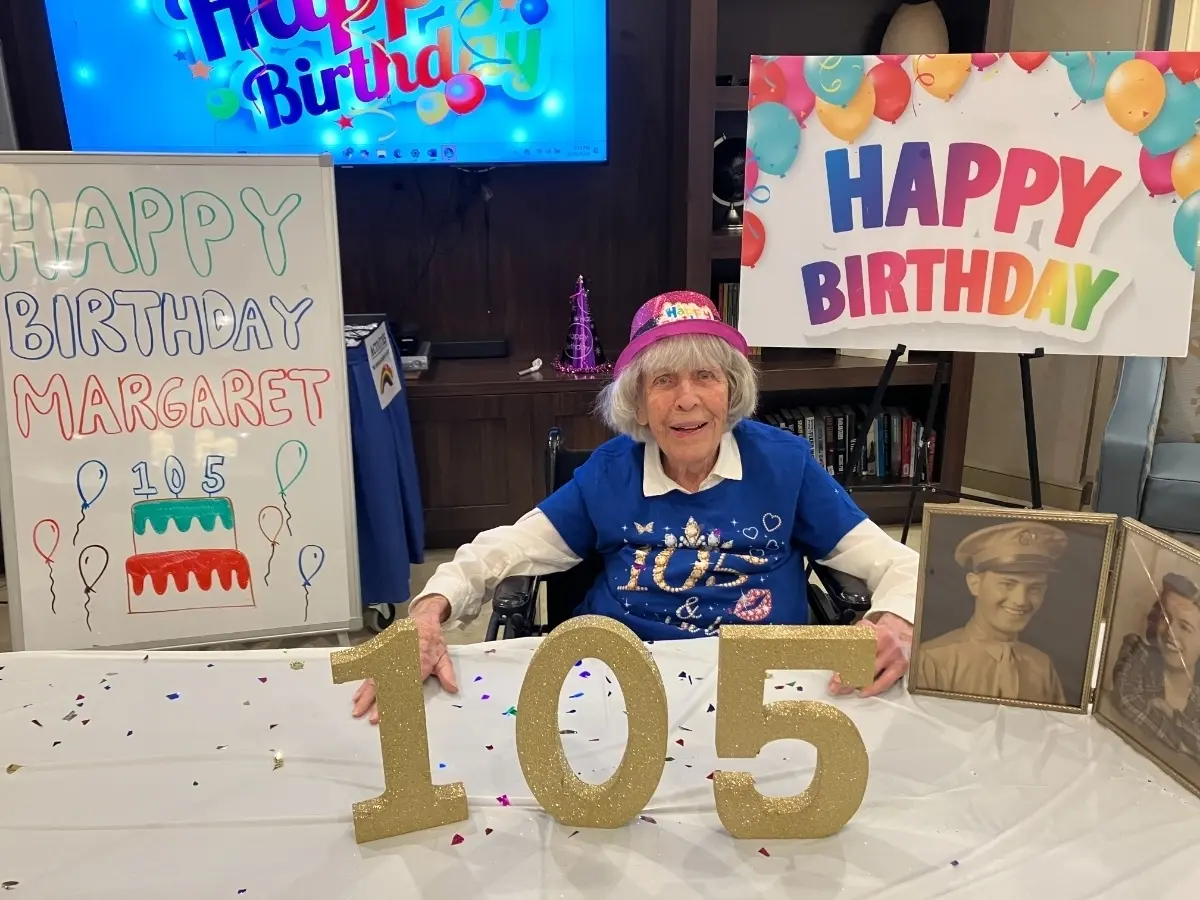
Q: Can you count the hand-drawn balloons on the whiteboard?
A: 6